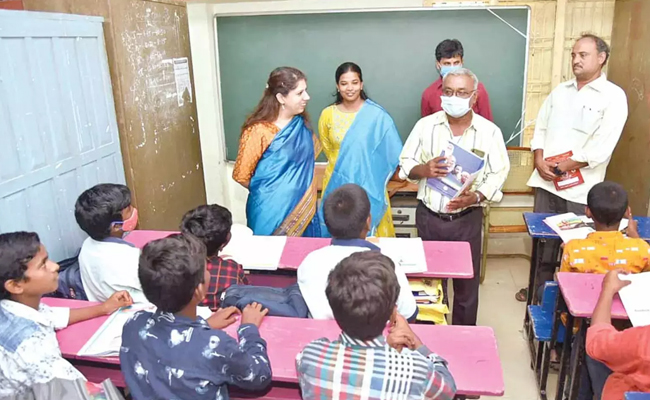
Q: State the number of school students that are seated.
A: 8